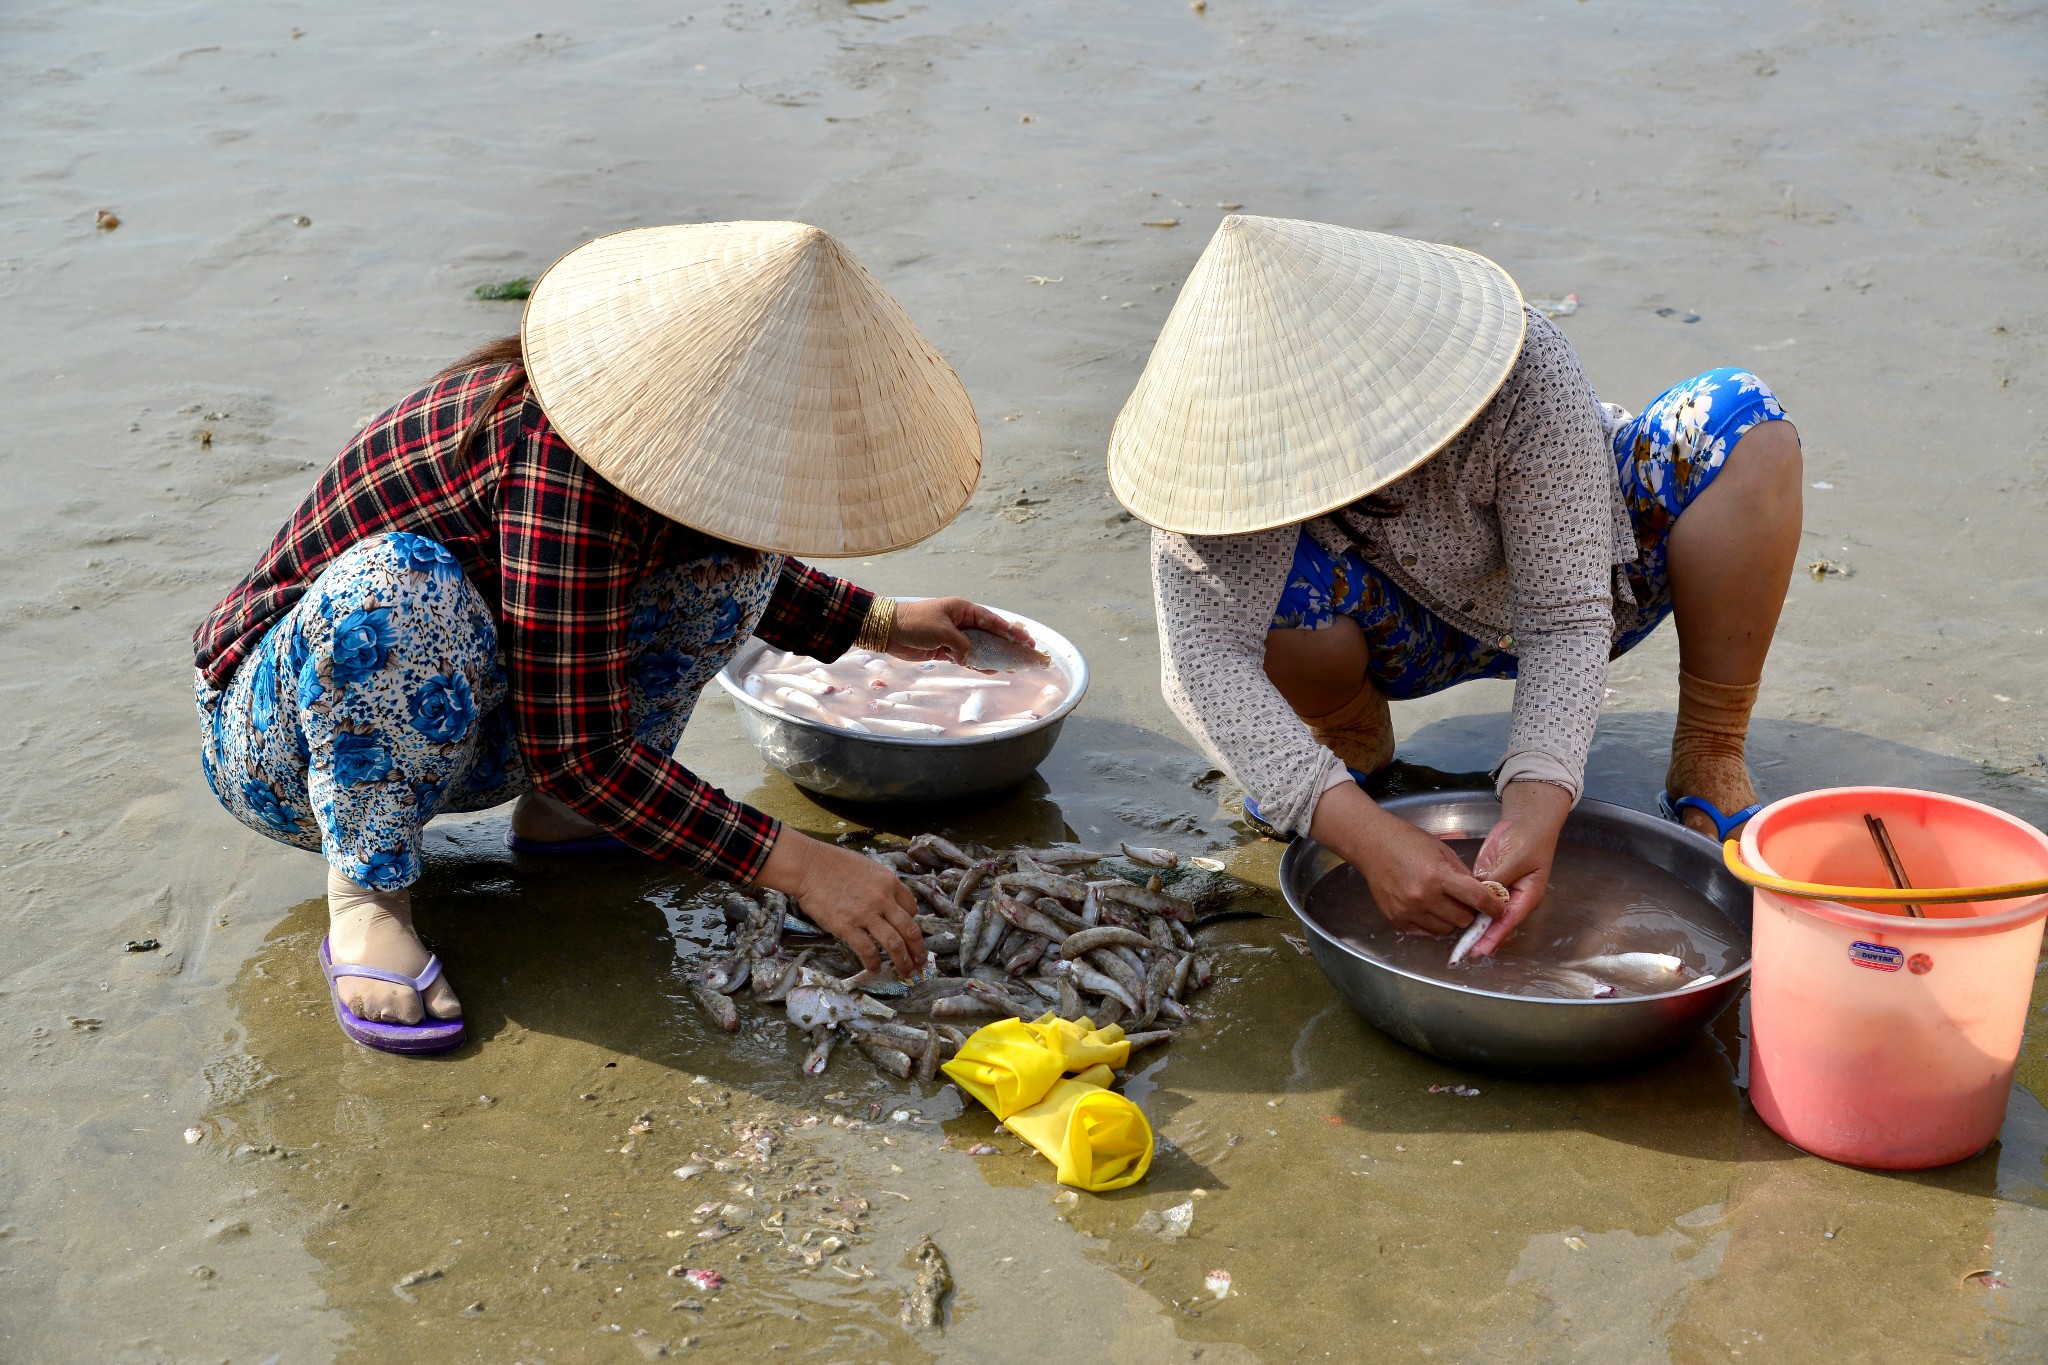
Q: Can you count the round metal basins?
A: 2